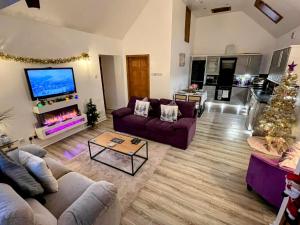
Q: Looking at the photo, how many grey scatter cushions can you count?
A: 2